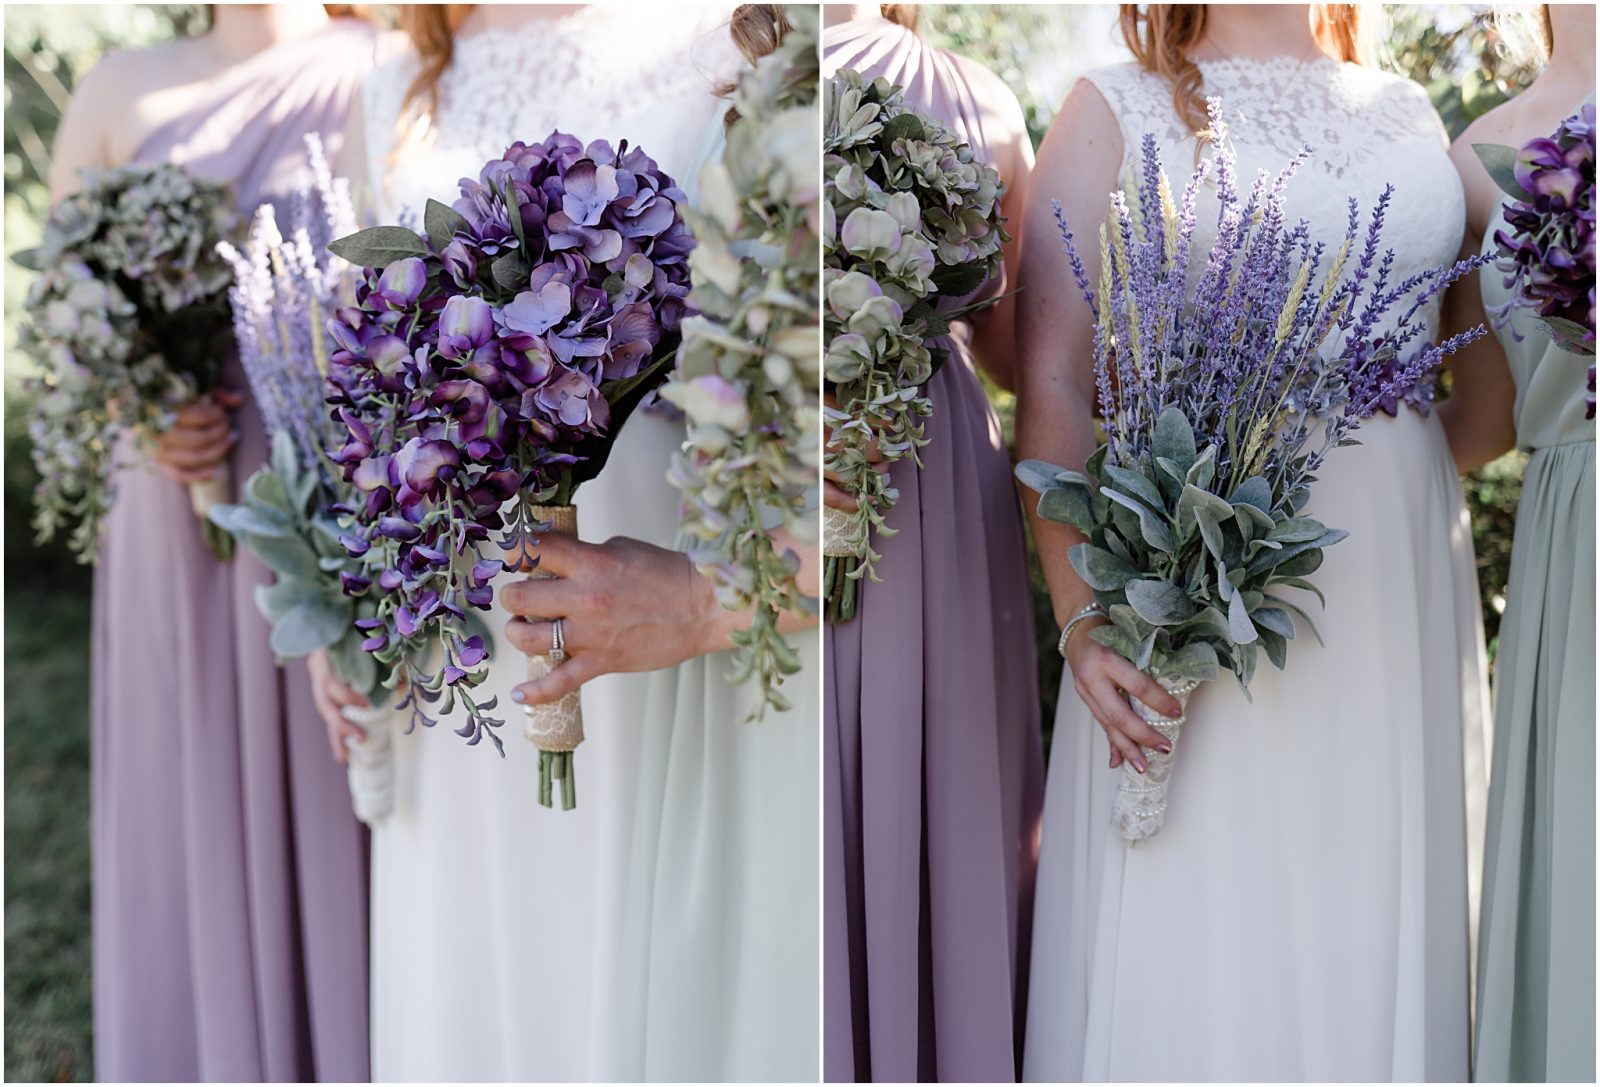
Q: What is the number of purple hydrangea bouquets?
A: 2